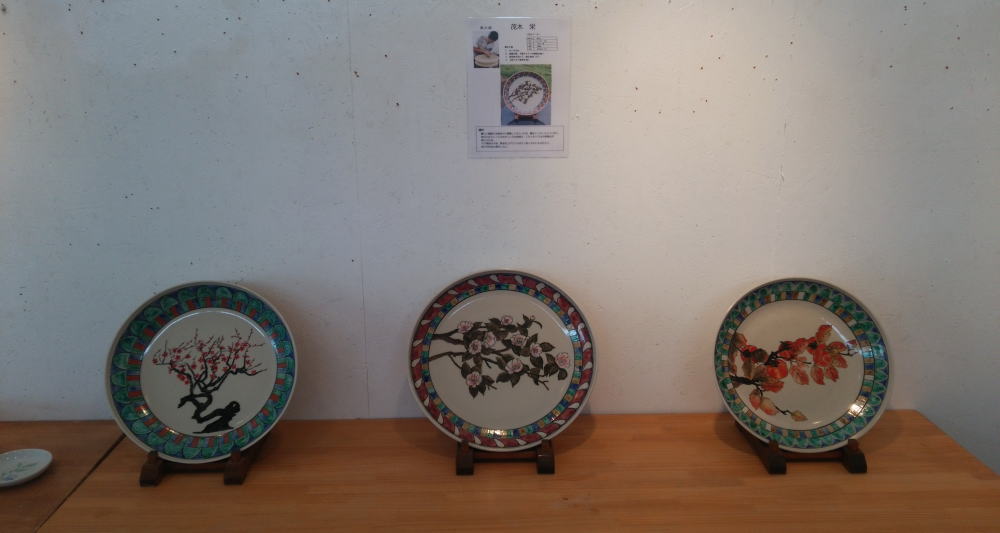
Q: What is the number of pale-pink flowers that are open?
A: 9